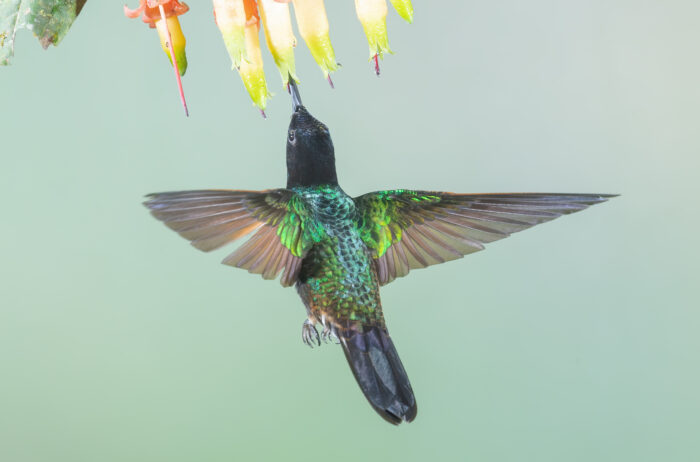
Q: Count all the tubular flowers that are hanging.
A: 7